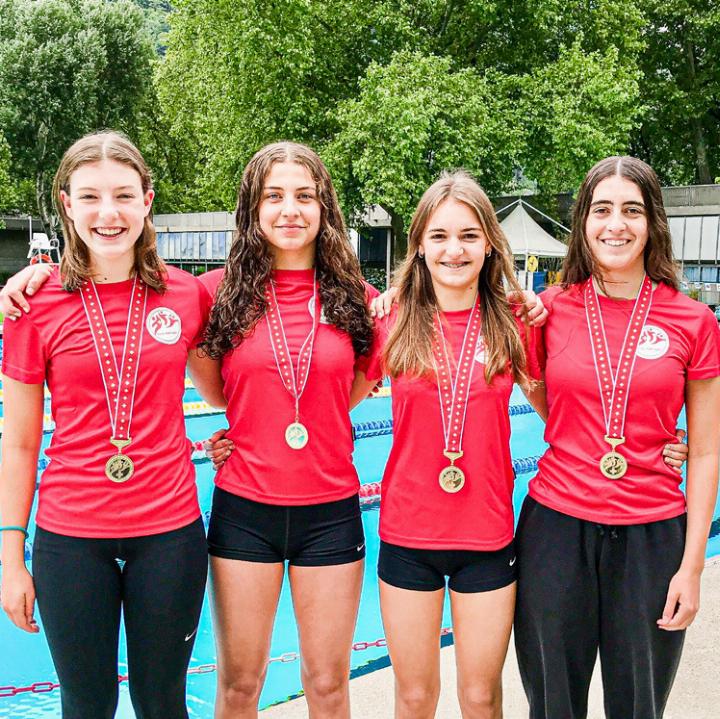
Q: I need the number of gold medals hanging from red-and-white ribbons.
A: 4